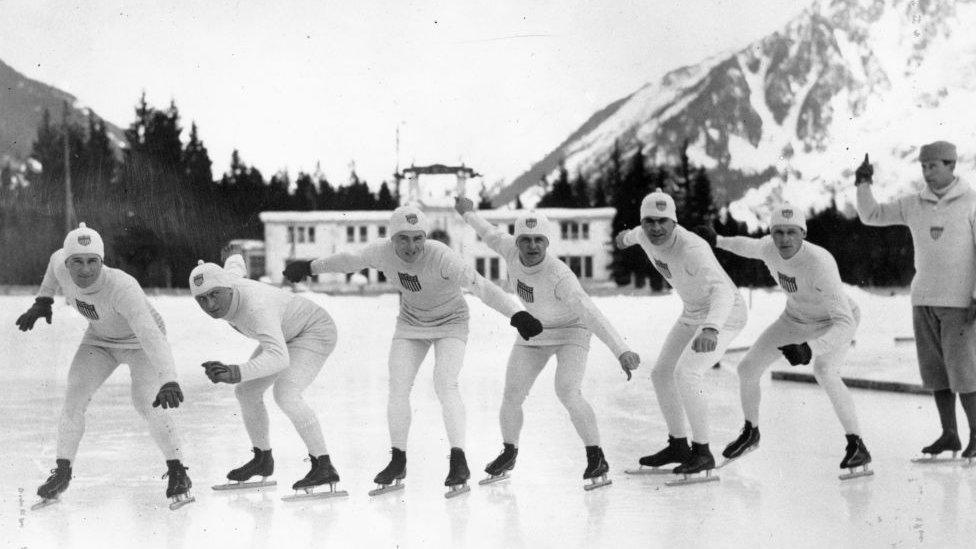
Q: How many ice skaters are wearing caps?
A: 7